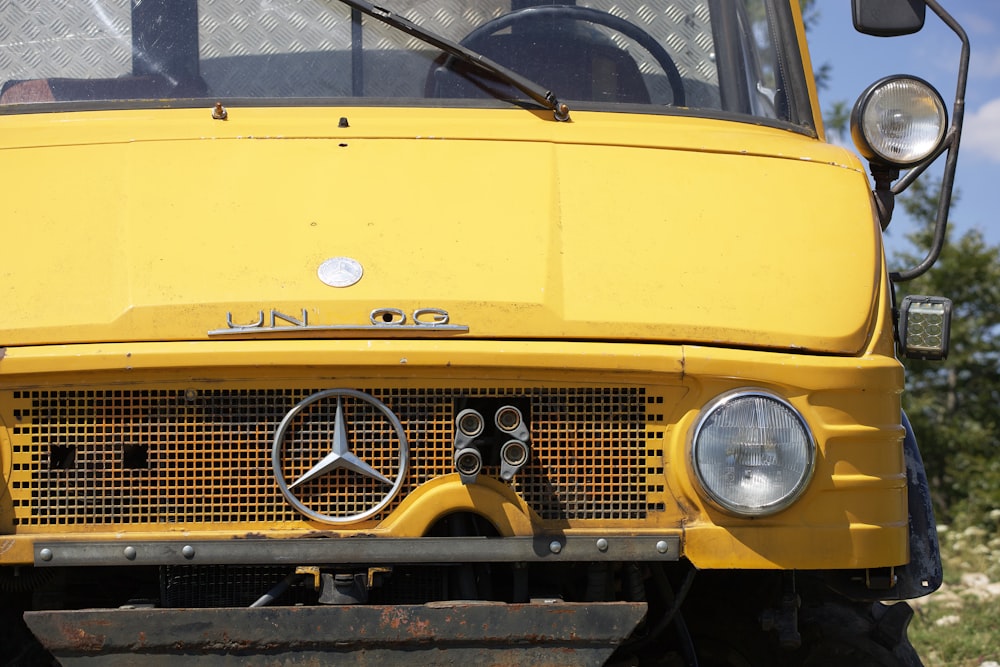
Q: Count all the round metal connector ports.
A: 4